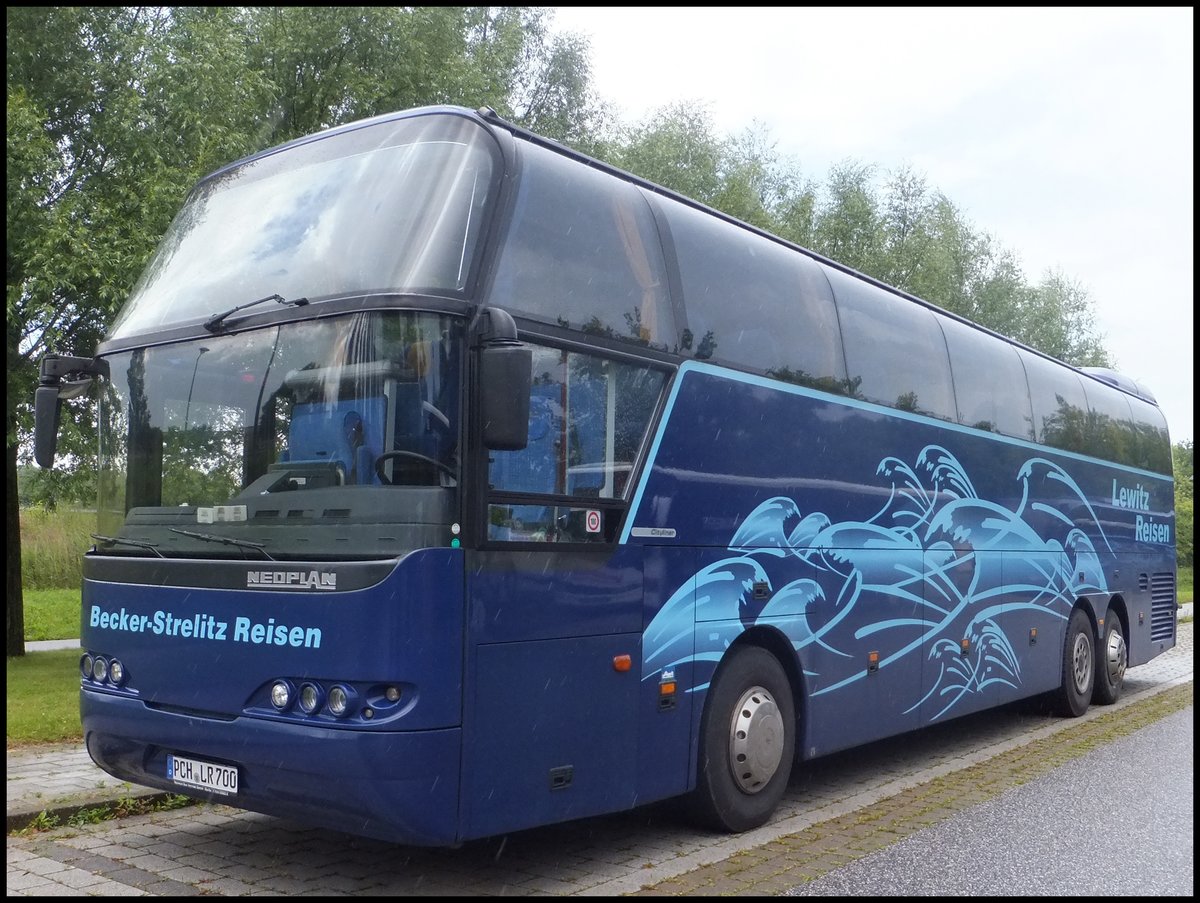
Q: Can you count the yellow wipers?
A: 0